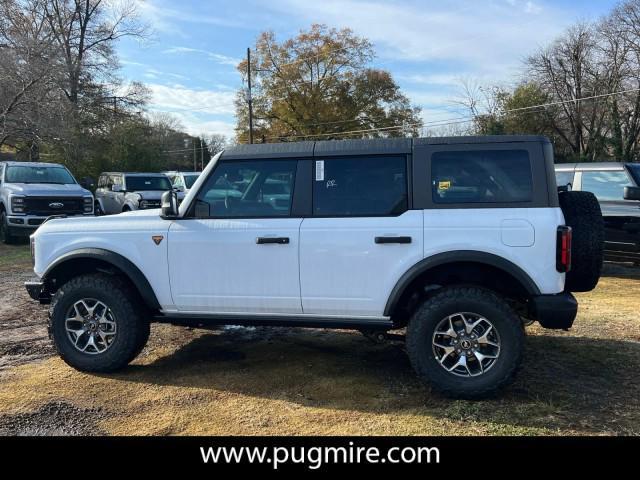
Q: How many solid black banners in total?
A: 1